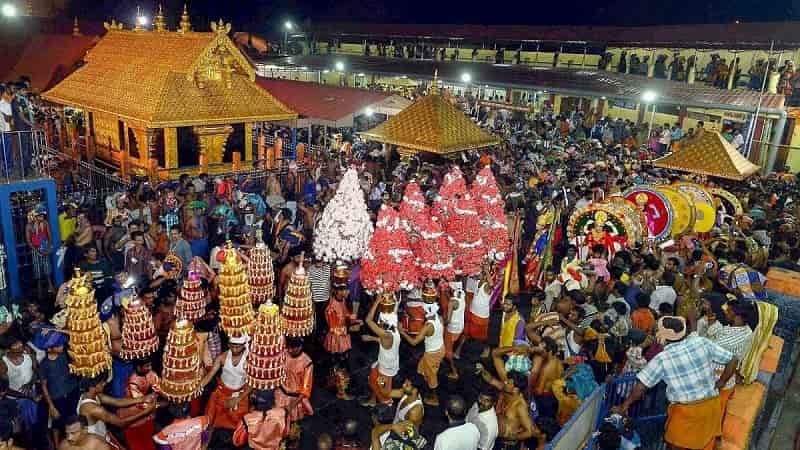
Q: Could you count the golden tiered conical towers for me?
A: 8